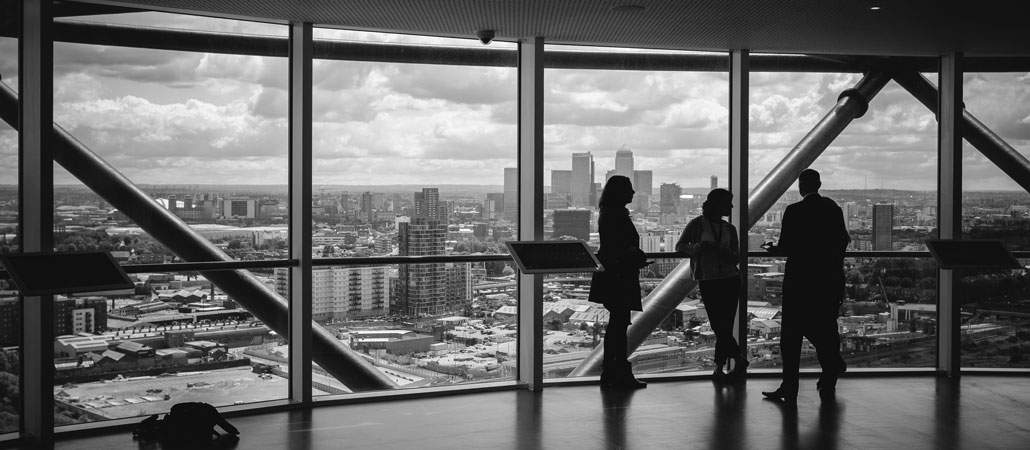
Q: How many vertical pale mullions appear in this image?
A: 5